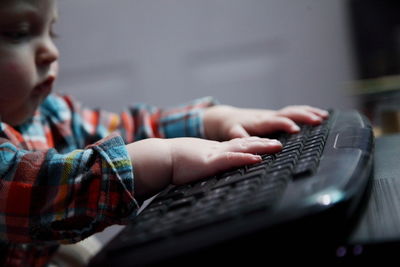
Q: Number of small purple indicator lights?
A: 2